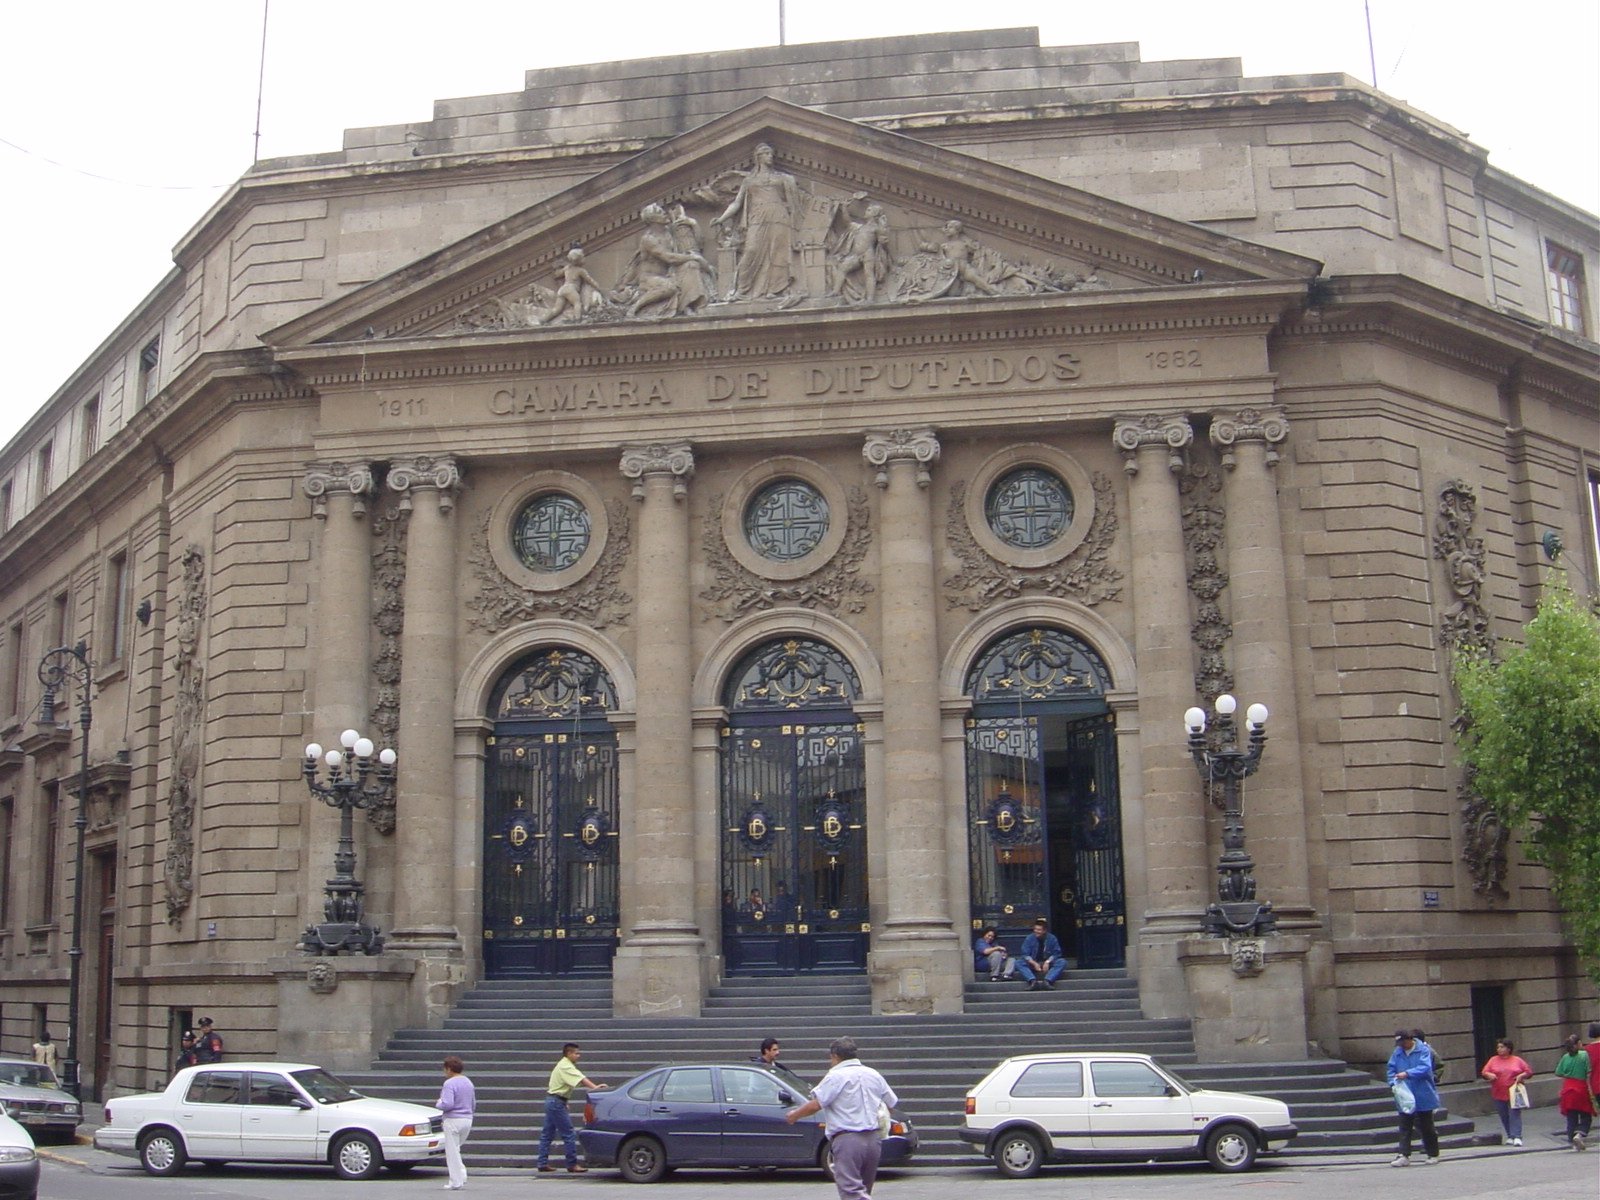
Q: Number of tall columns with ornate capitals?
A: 6